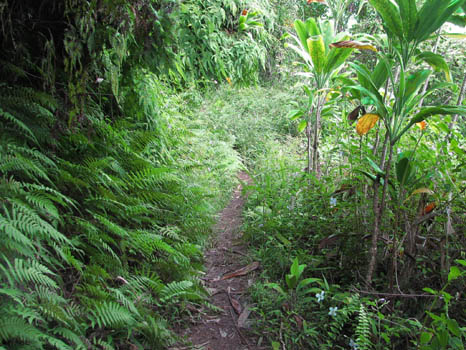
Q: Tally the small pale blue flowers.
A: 4